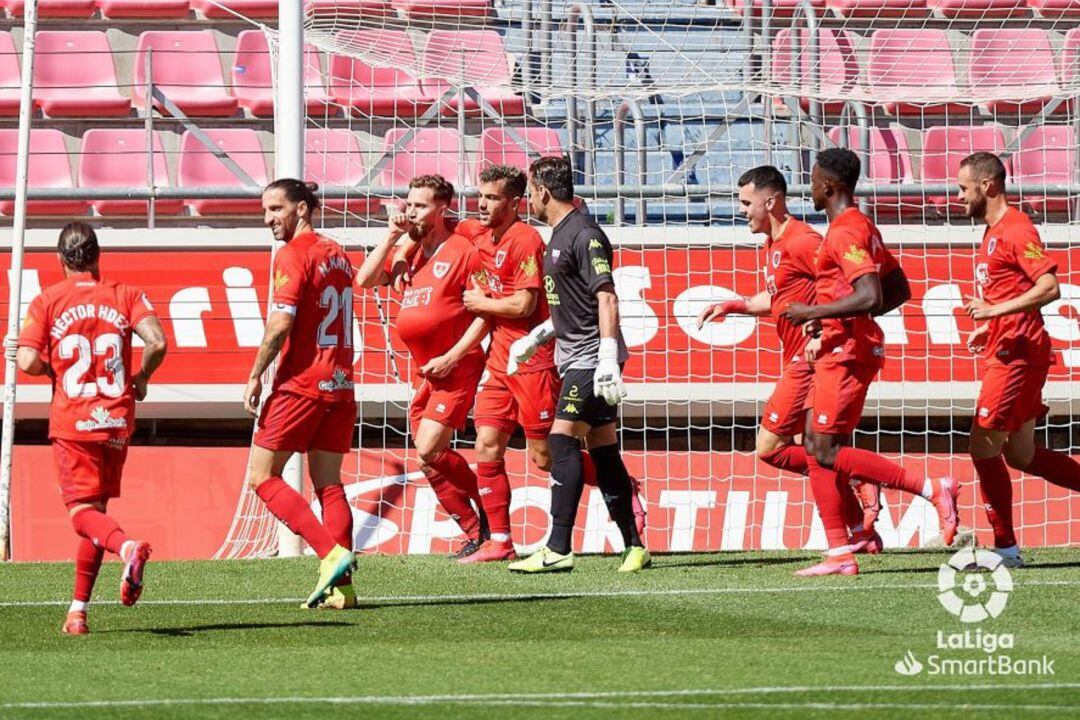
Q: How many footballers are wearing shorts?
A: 8